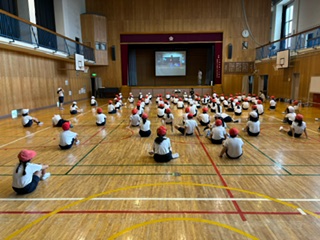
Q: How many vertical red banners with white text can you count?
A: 1